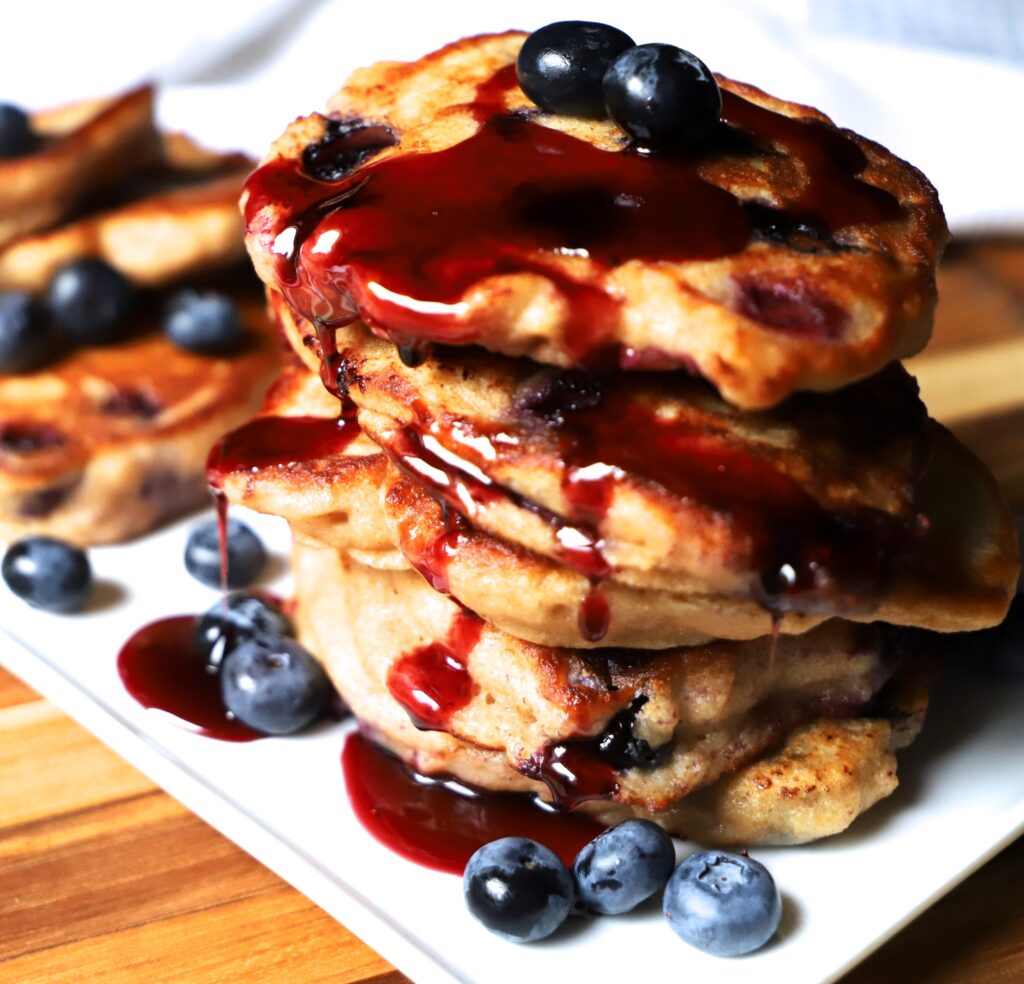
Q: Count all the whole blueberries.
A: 13